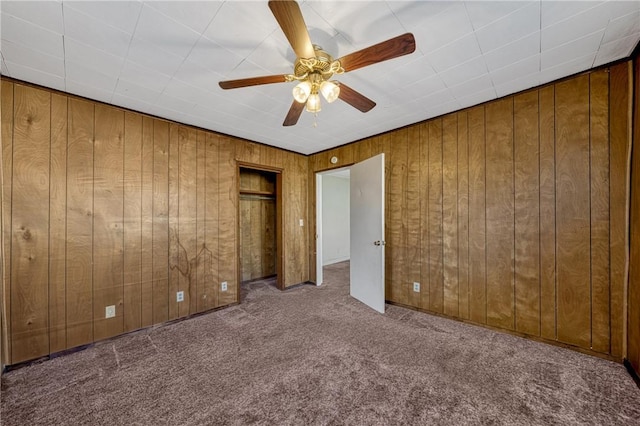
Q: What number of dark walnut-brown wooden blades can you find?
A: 5